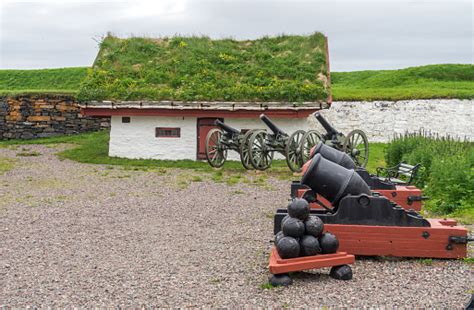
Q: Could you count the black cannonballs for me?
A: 8